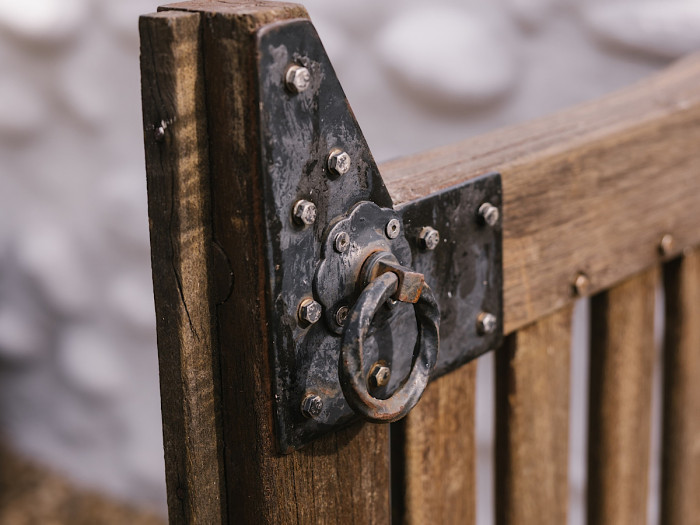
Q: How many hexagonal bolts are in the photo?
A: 9